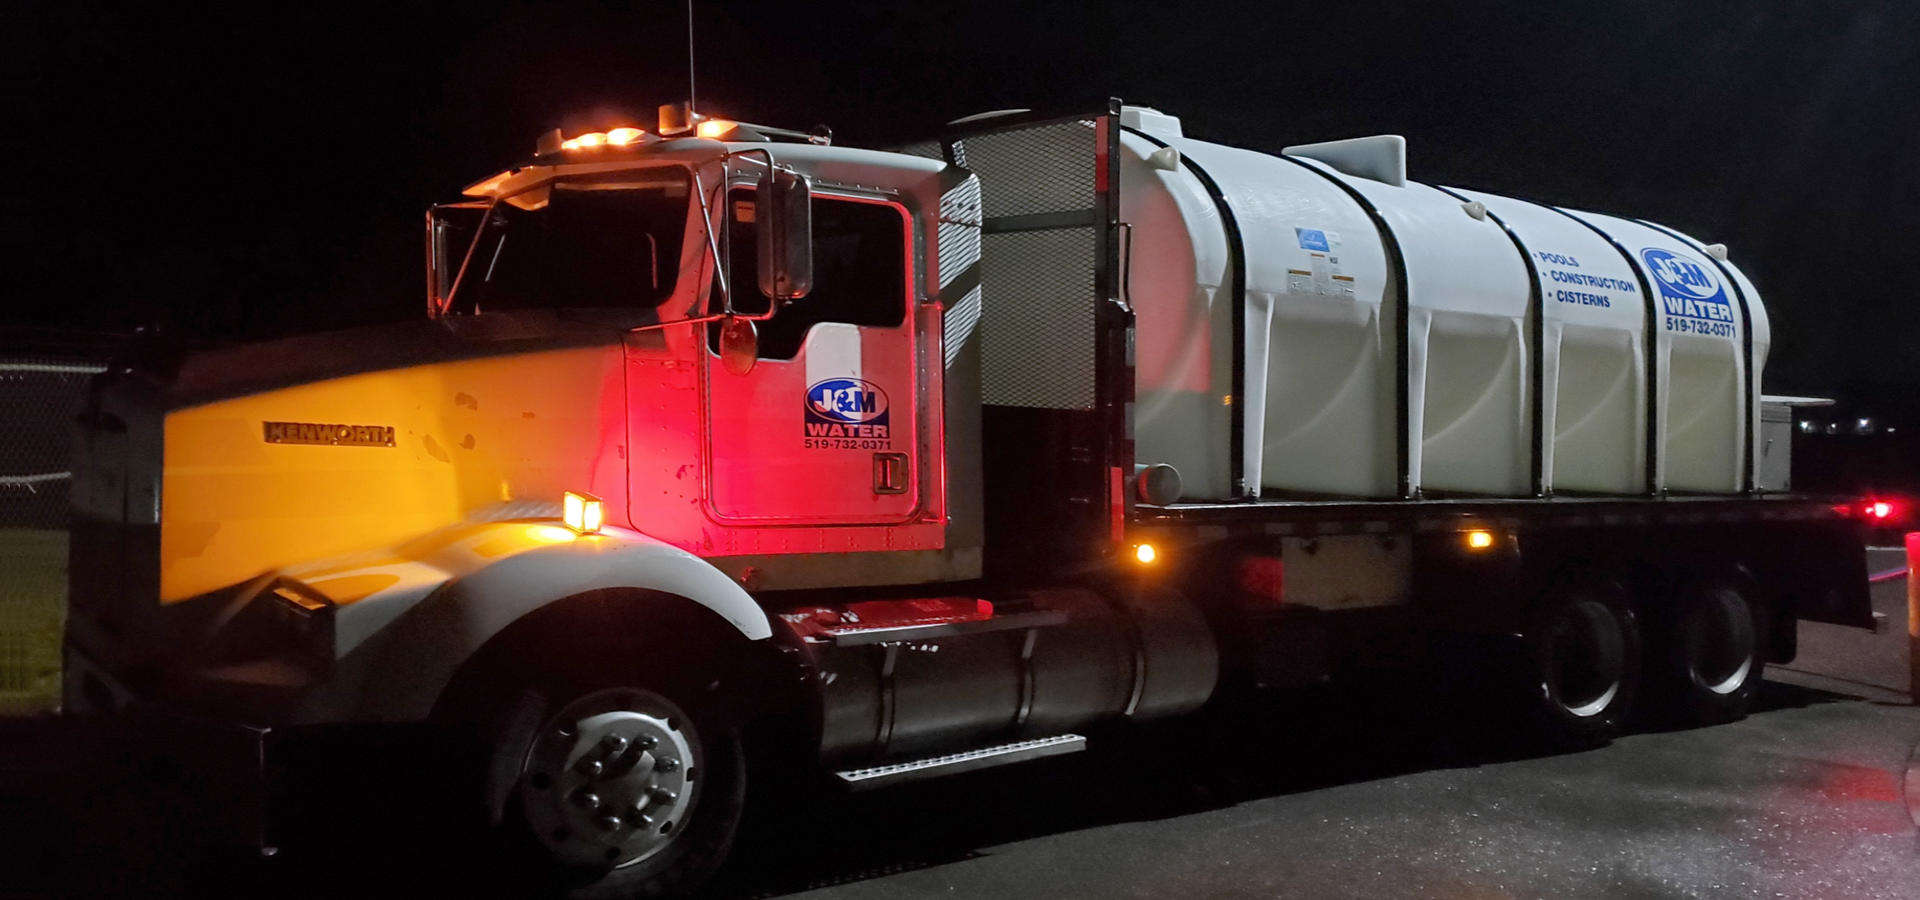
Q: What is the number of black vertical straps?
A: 5